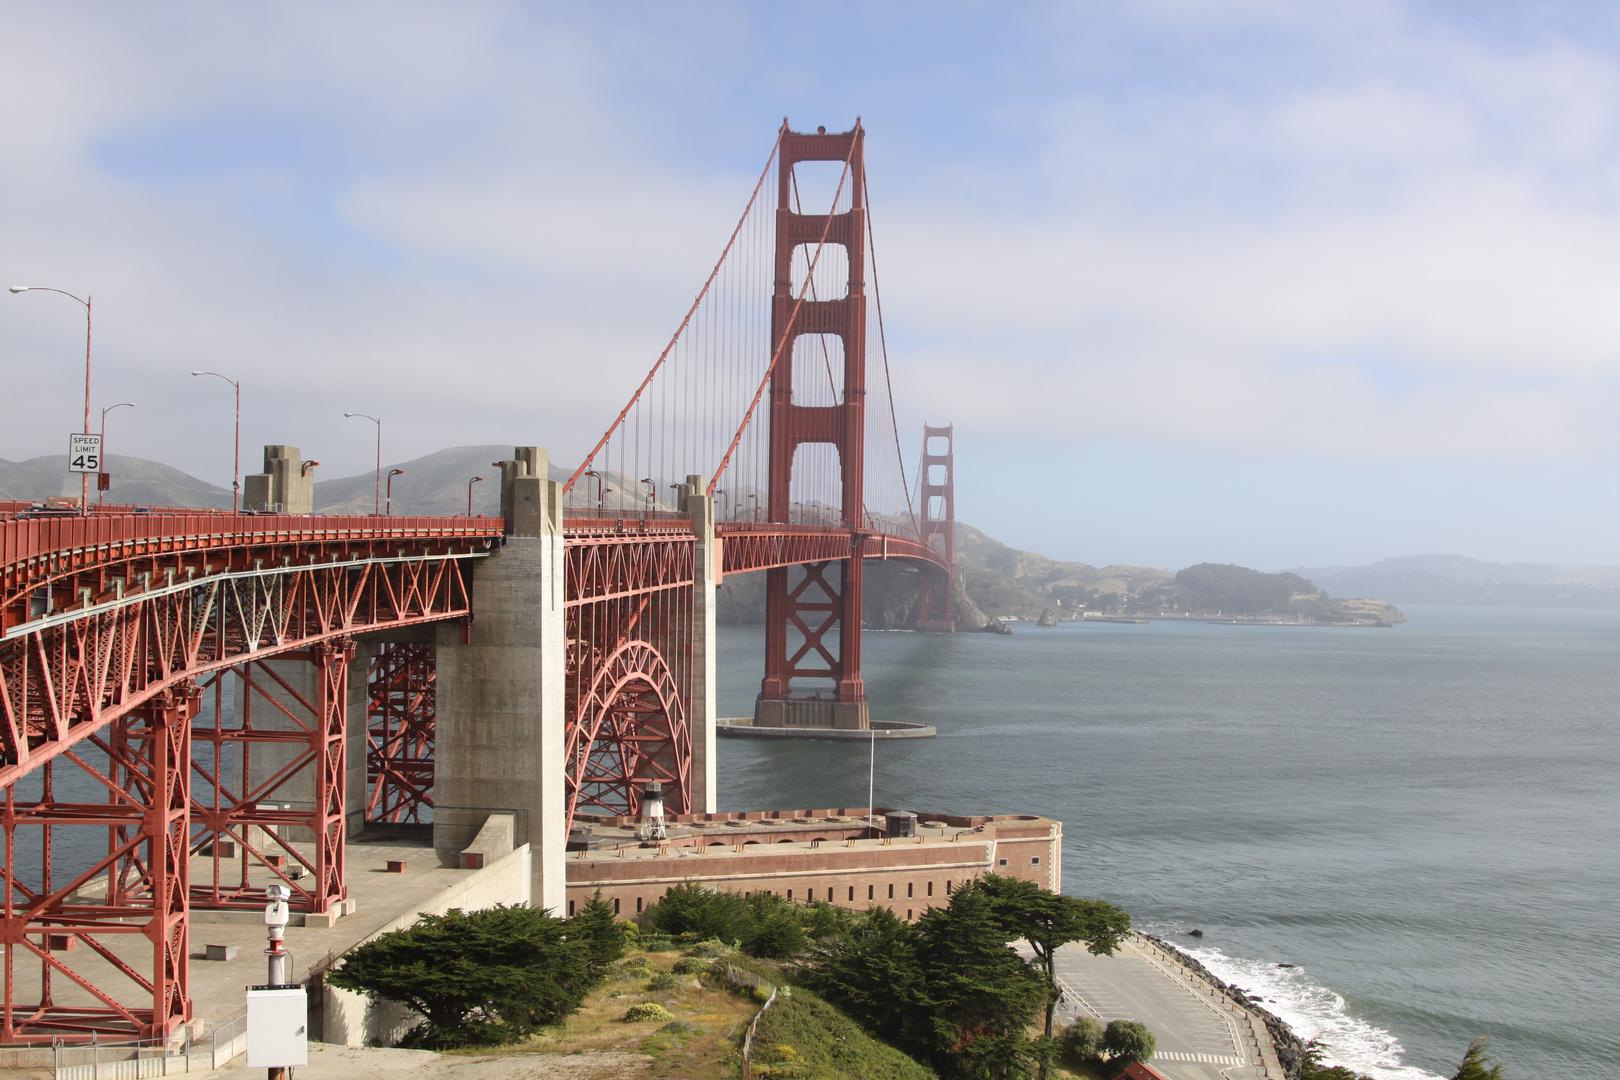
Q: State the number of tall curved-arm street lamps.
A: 4